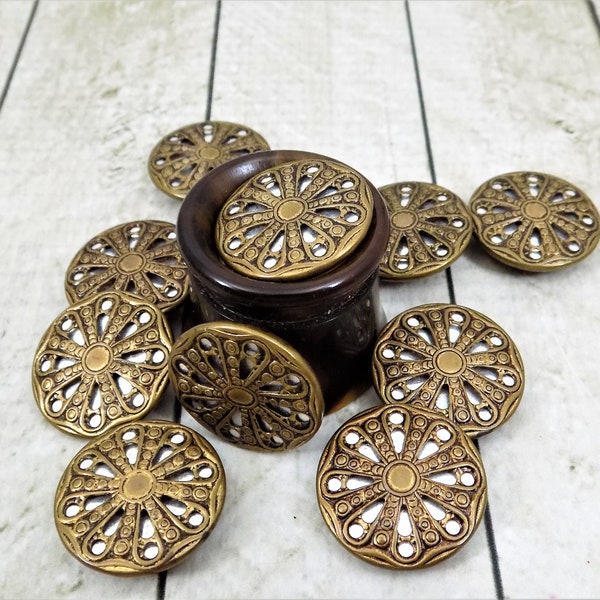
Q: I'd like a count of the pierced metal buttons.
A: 10